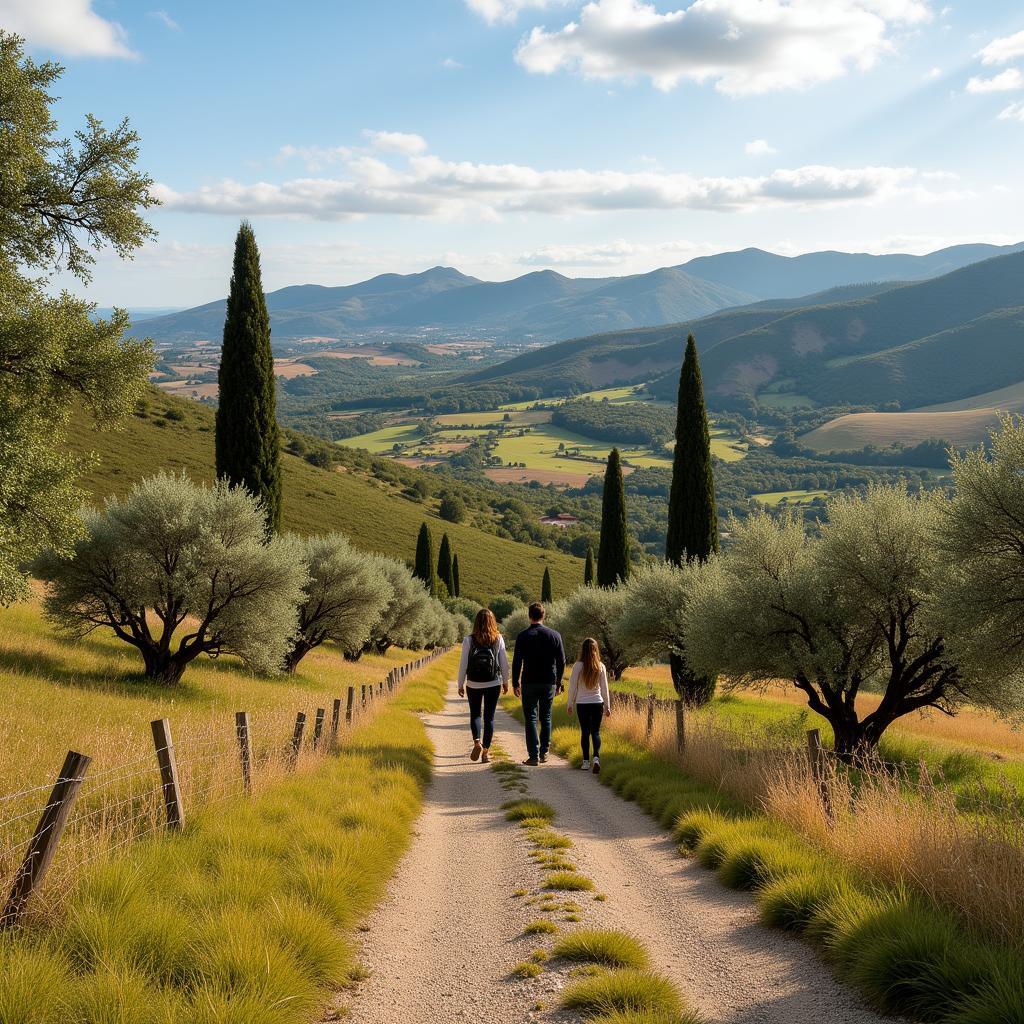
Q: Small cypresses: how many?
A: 5